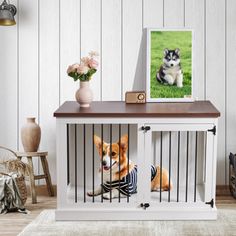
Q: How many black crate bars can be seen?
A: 13